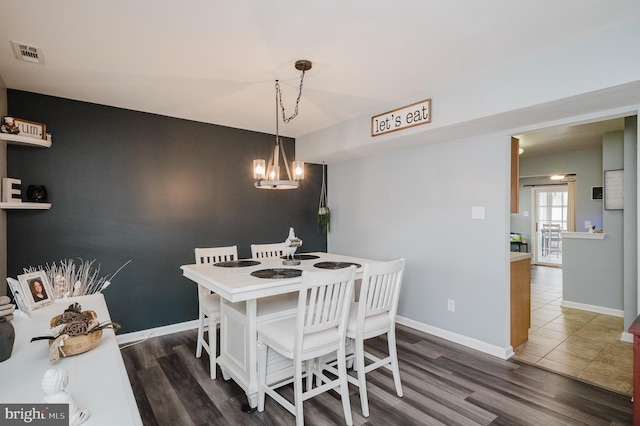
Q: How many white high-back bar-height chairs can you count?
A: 4